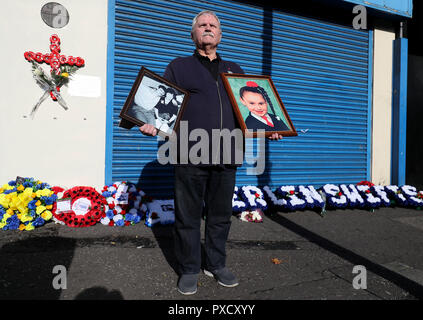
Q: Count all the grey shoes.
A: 2